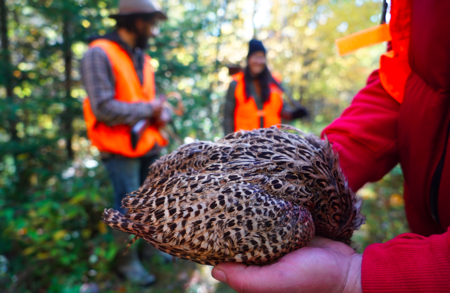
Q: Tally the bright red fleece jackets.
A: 1